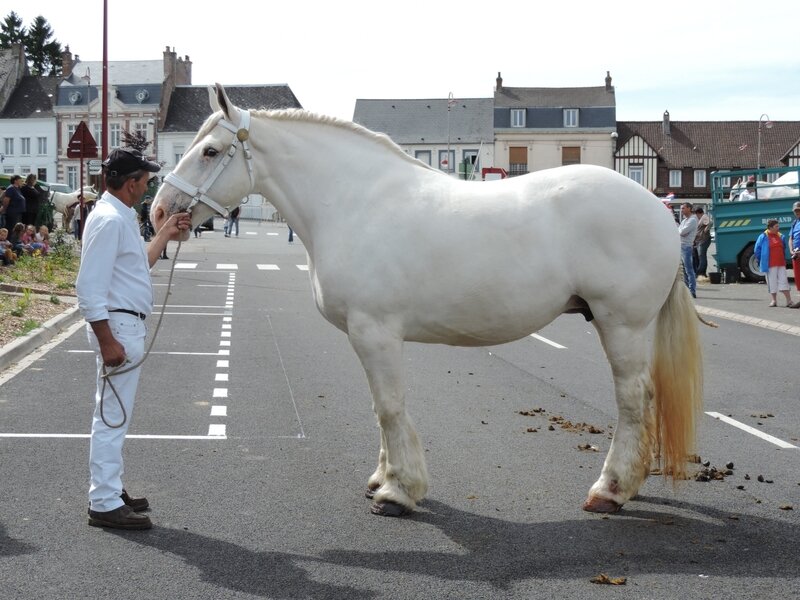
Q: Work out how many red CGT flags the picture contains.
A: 0